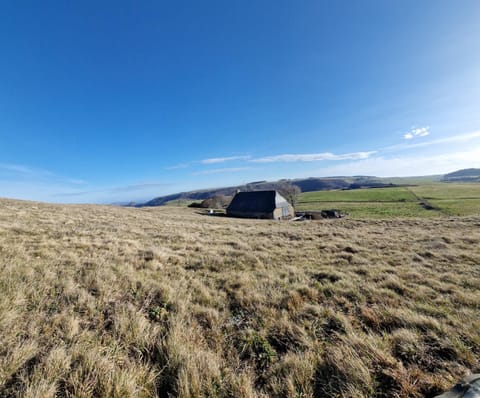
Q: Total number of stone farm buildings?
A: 1